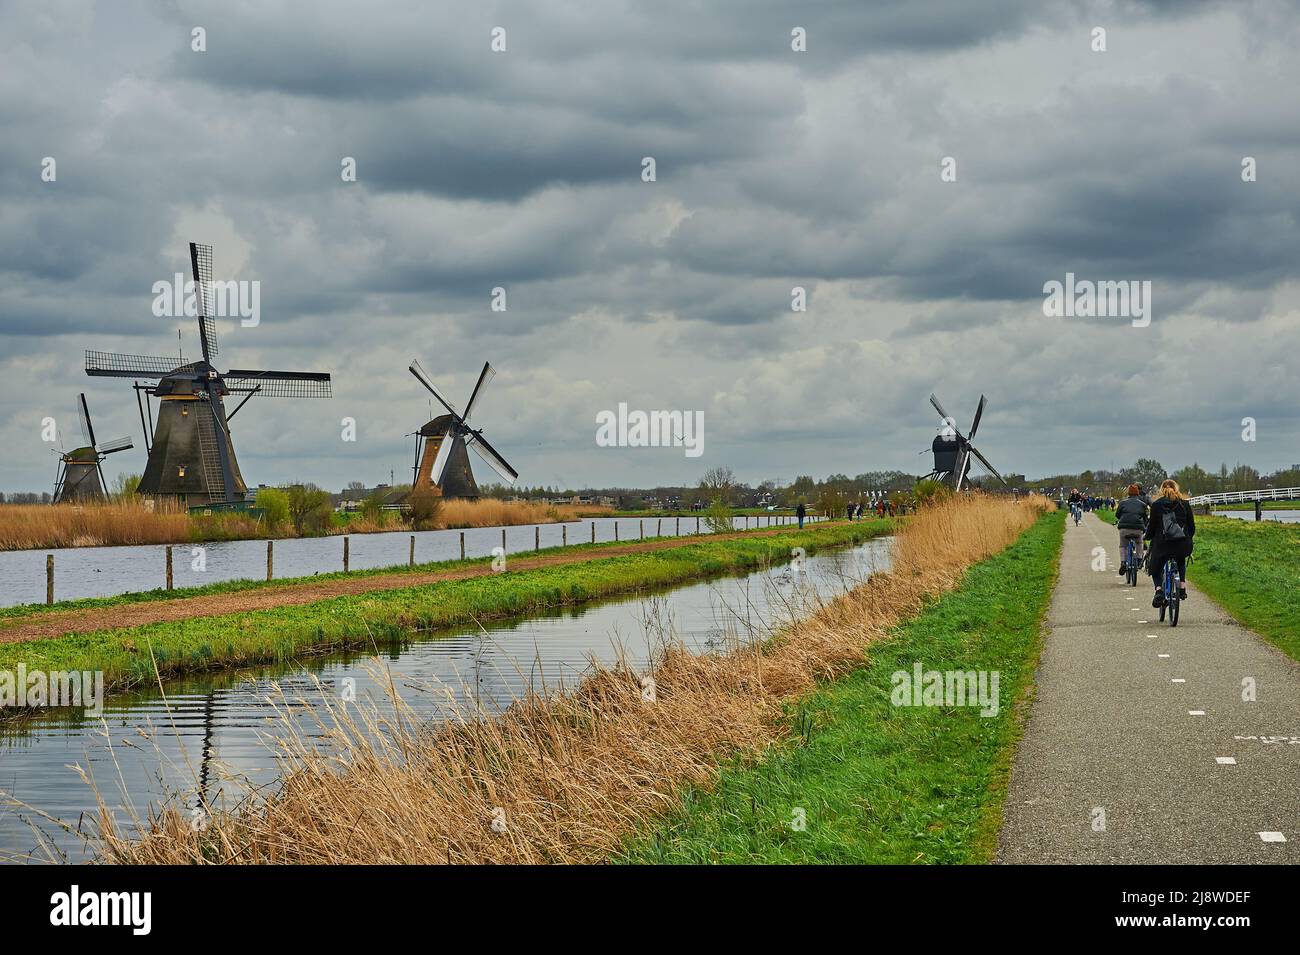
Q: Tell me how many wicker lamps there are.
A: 0